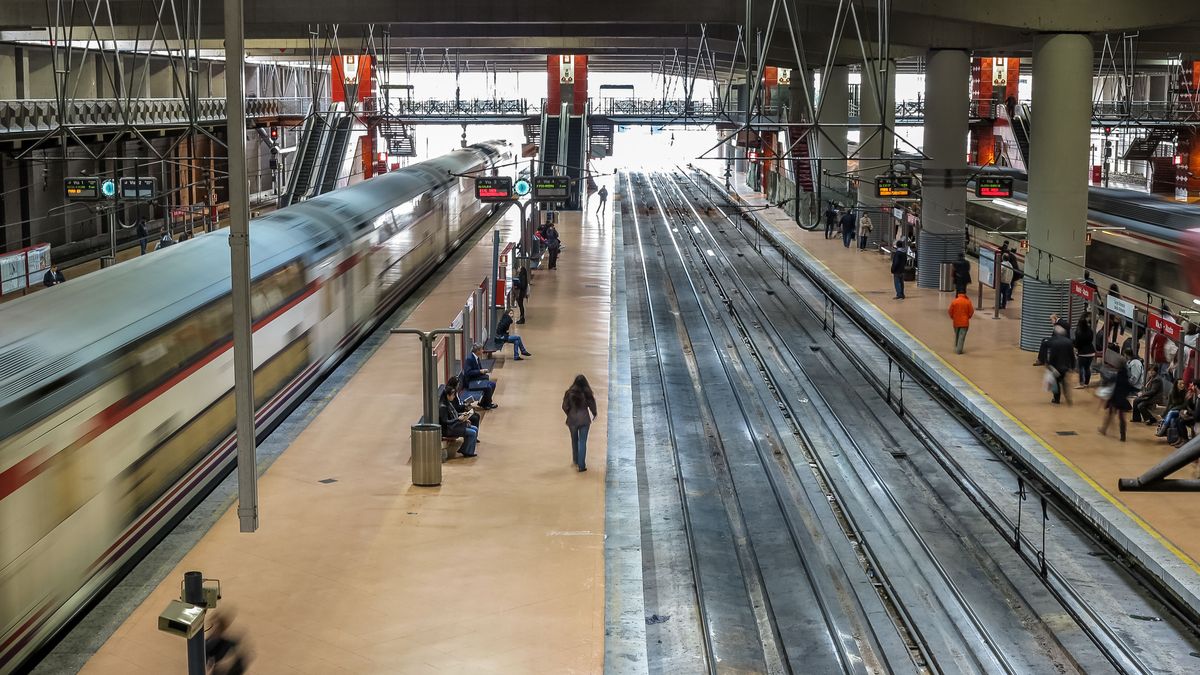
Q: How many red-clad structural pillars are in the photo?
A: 5